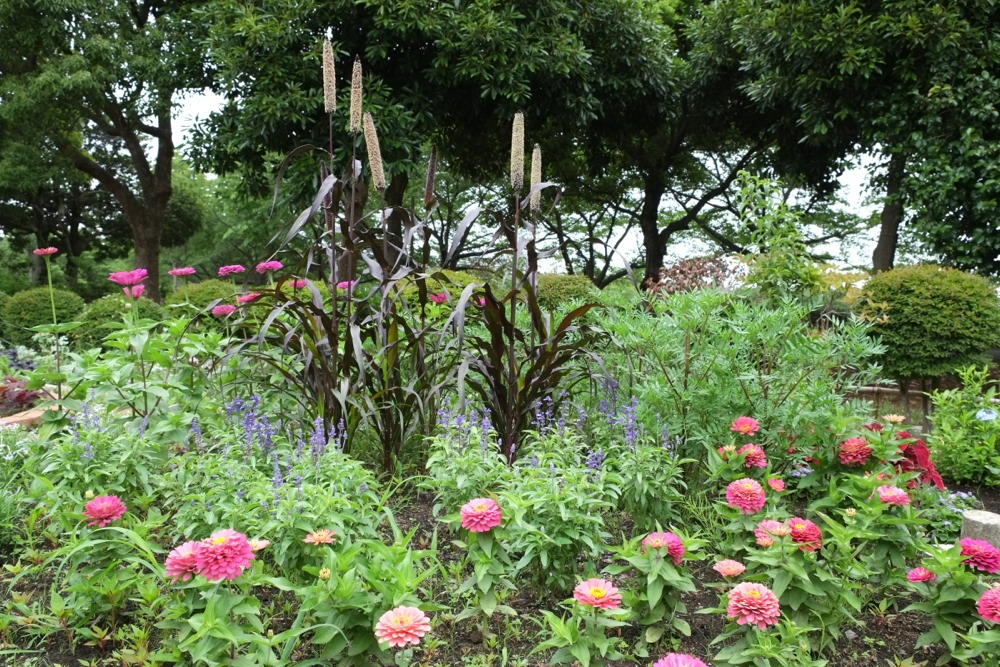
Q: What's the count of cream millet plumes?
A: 5